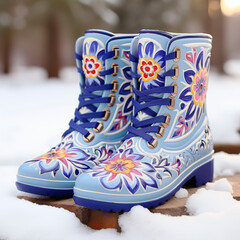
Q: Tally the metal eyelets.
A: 14